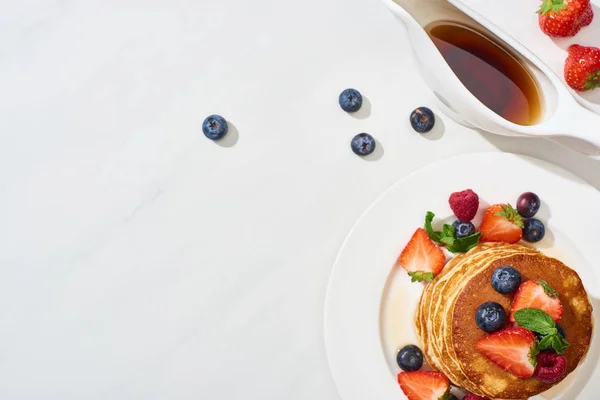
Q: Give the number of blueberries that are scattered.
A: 4